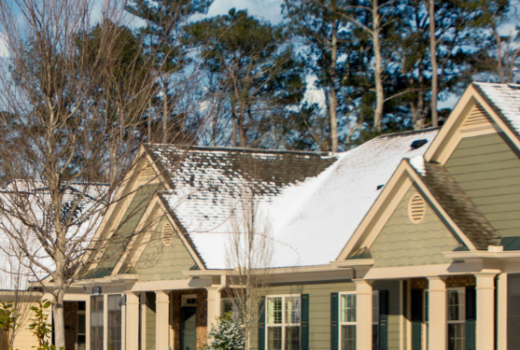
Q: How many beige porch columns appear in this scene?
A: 6